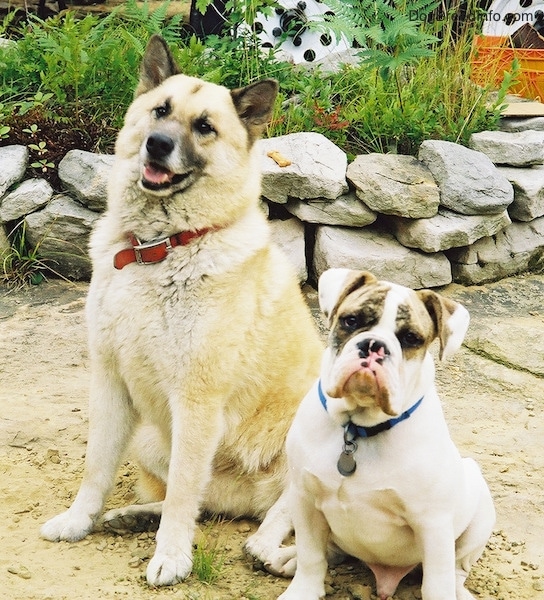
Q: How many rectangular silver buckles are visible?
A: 1